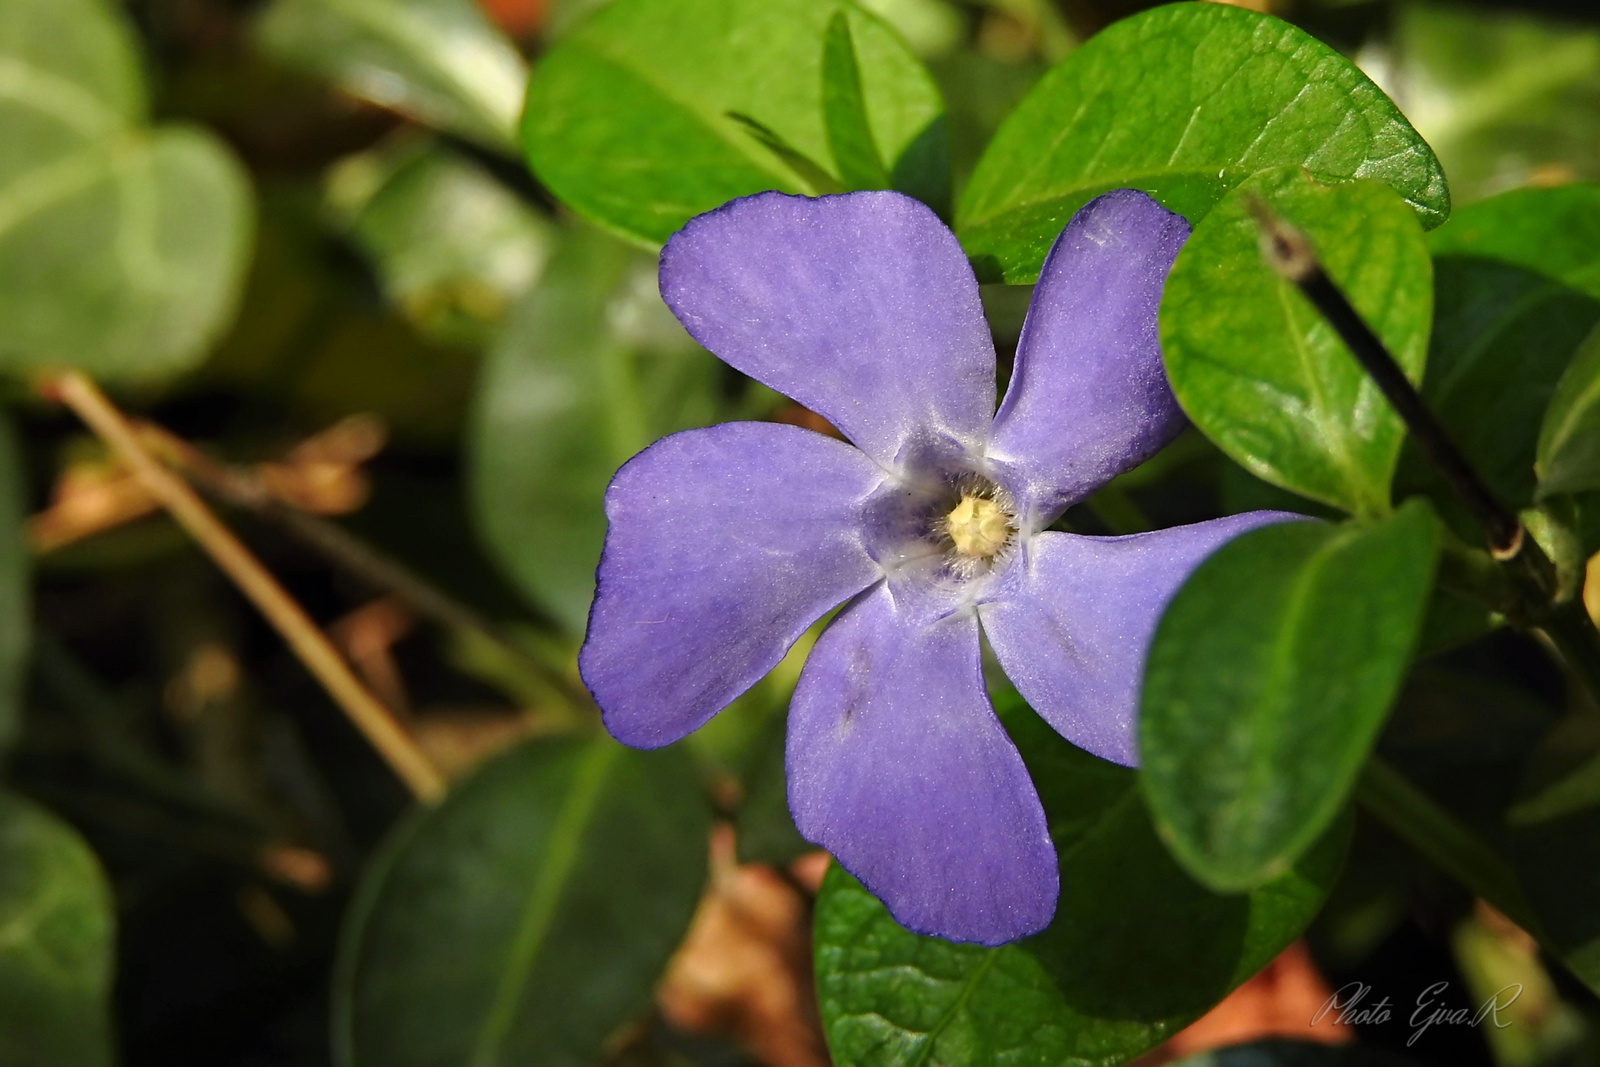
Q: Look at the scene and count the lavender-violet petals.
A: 5